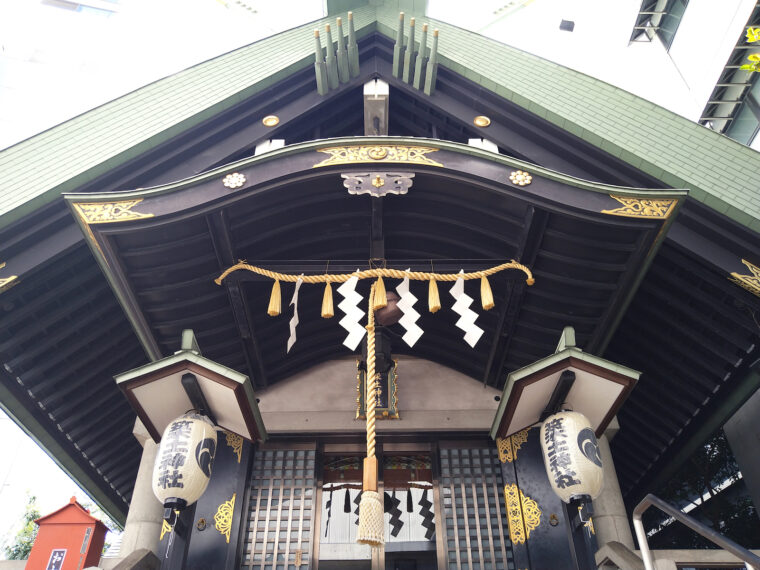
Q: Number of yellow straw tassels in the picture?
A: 5